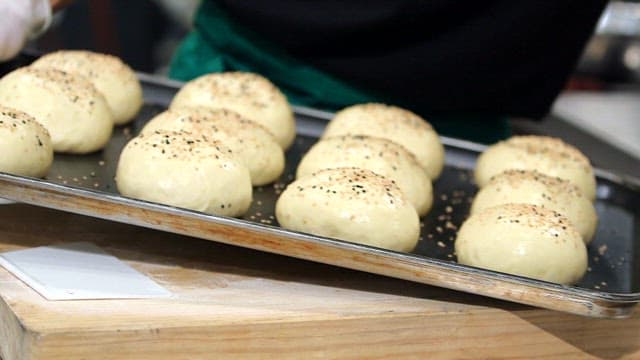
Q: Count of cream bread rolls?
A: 12